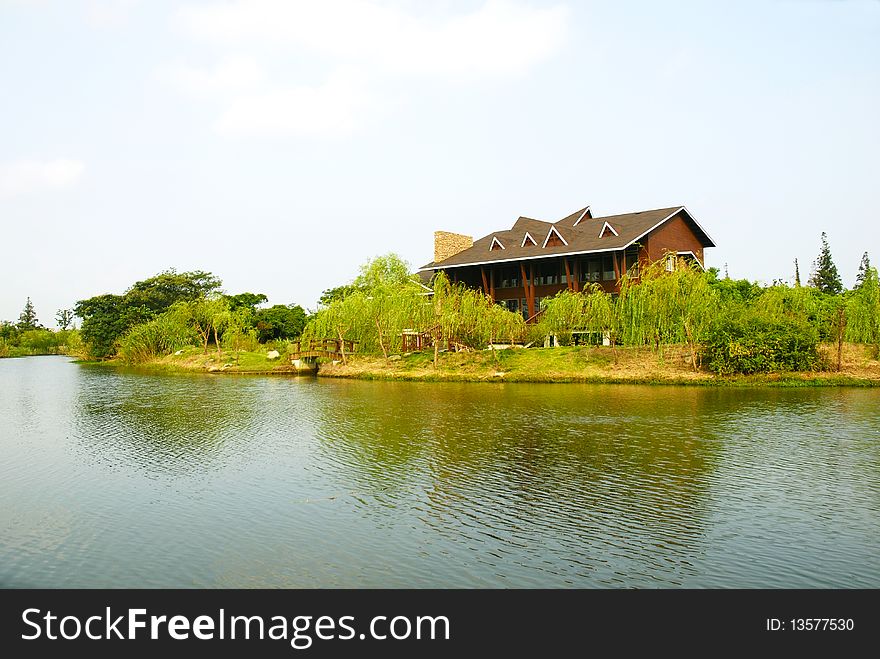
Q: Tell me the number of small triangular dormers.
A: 4